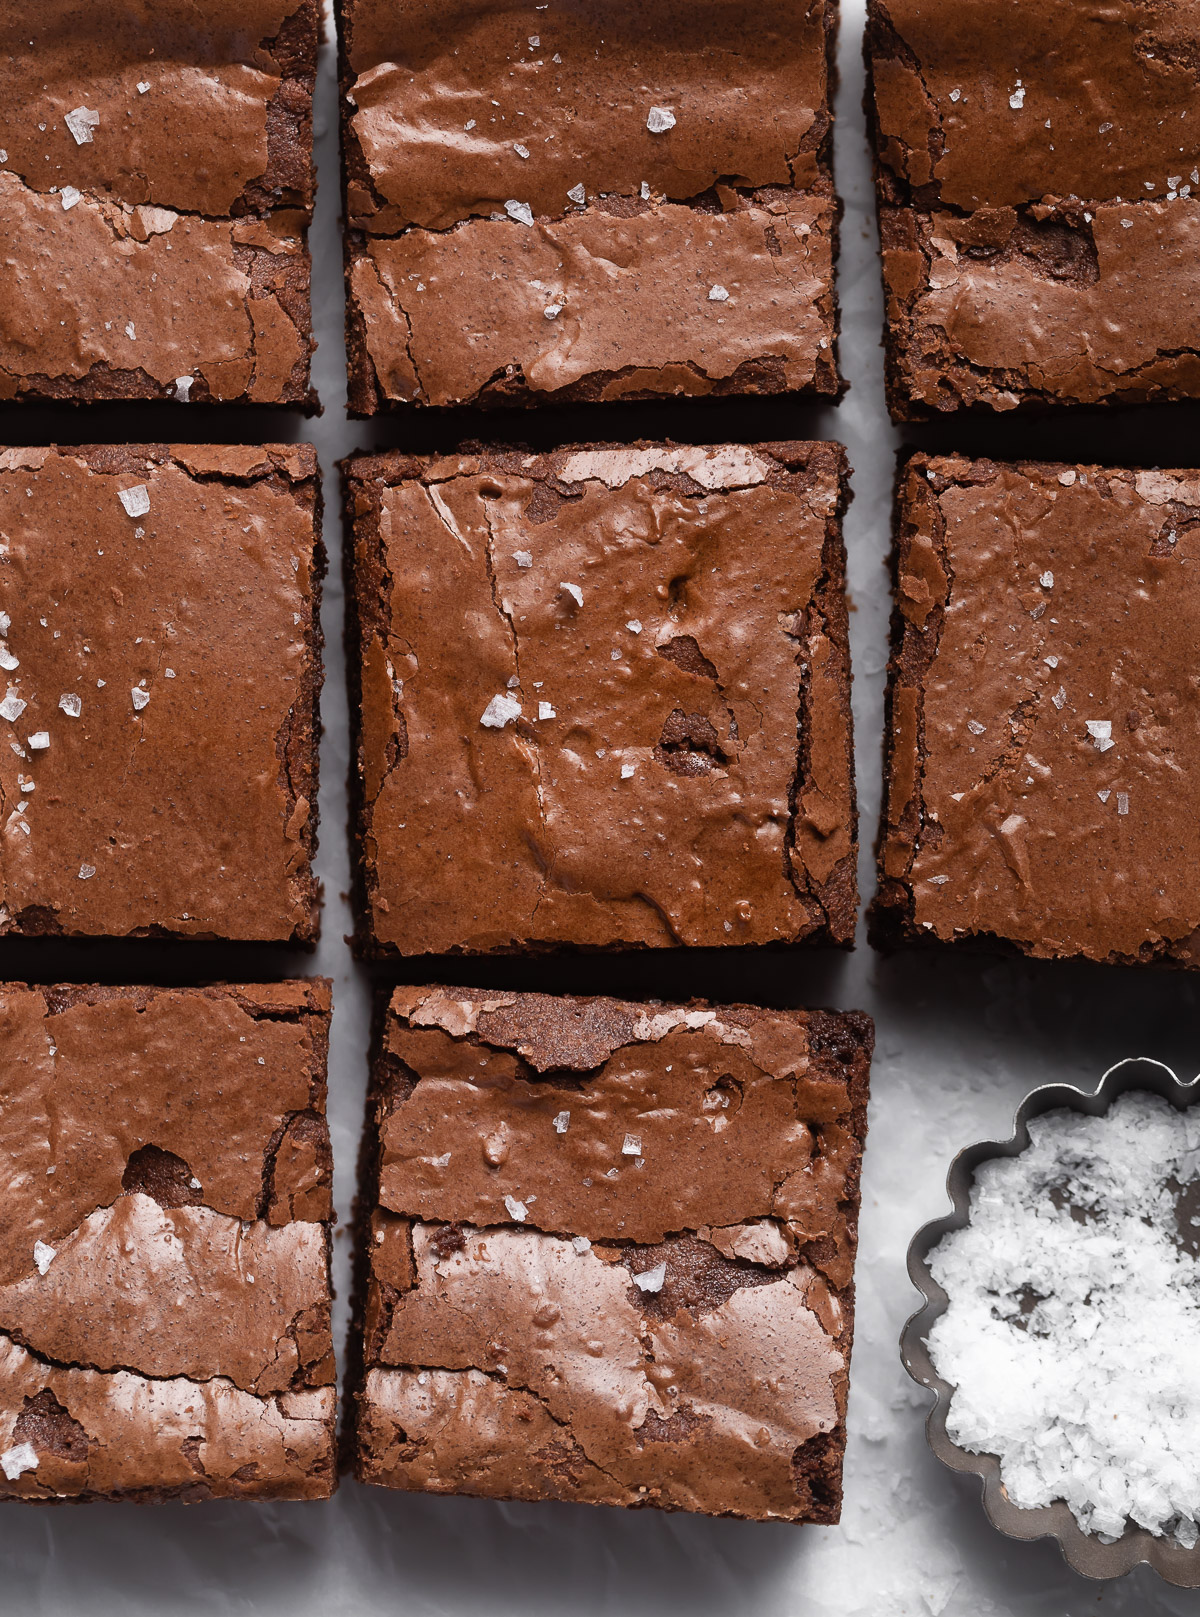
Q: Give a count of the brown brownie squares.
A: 8